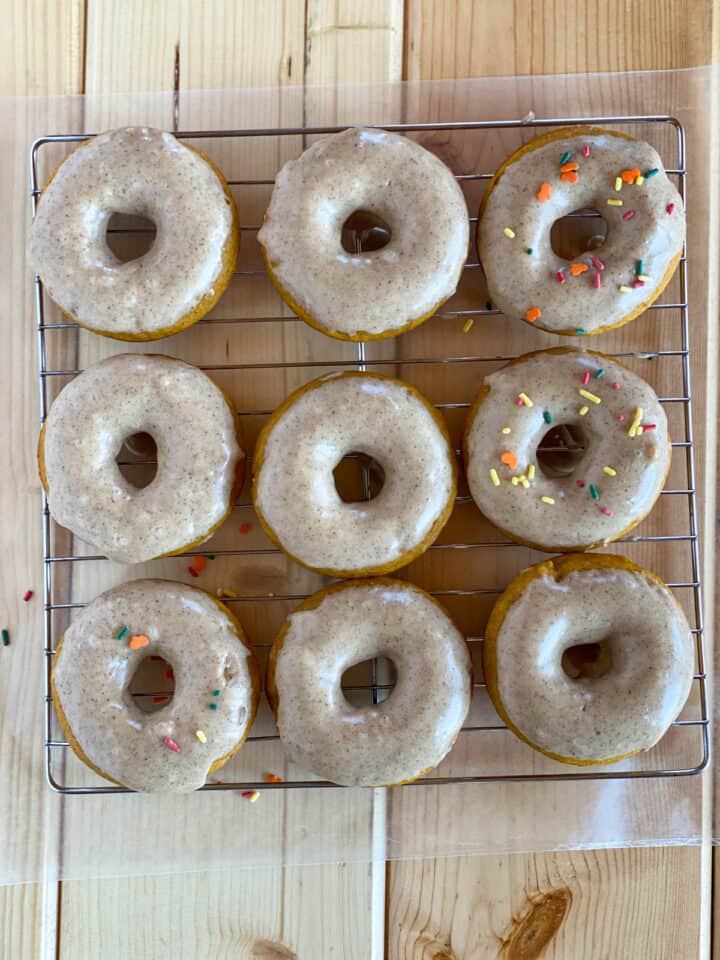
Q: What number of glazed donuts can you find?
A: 9